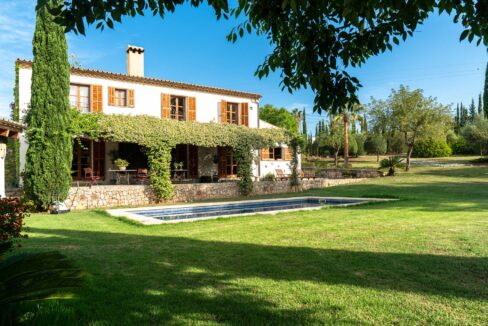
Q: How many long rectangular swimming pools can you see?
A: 1